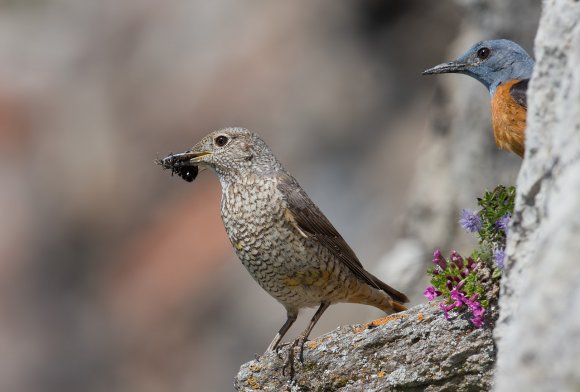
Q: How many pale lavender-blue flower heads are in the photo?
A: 3